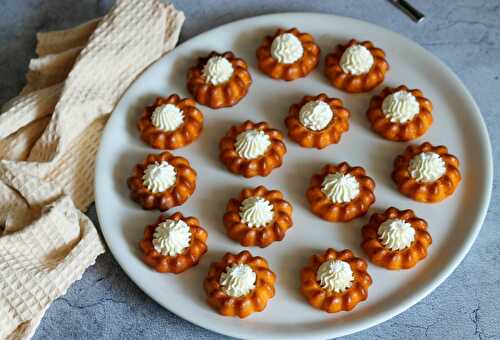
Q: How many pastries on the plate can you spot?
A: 15